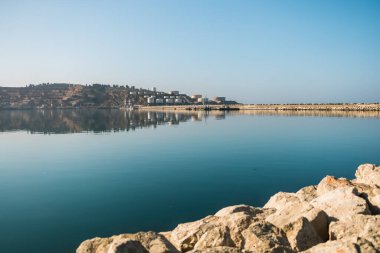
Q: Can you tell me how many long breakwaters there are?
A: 1